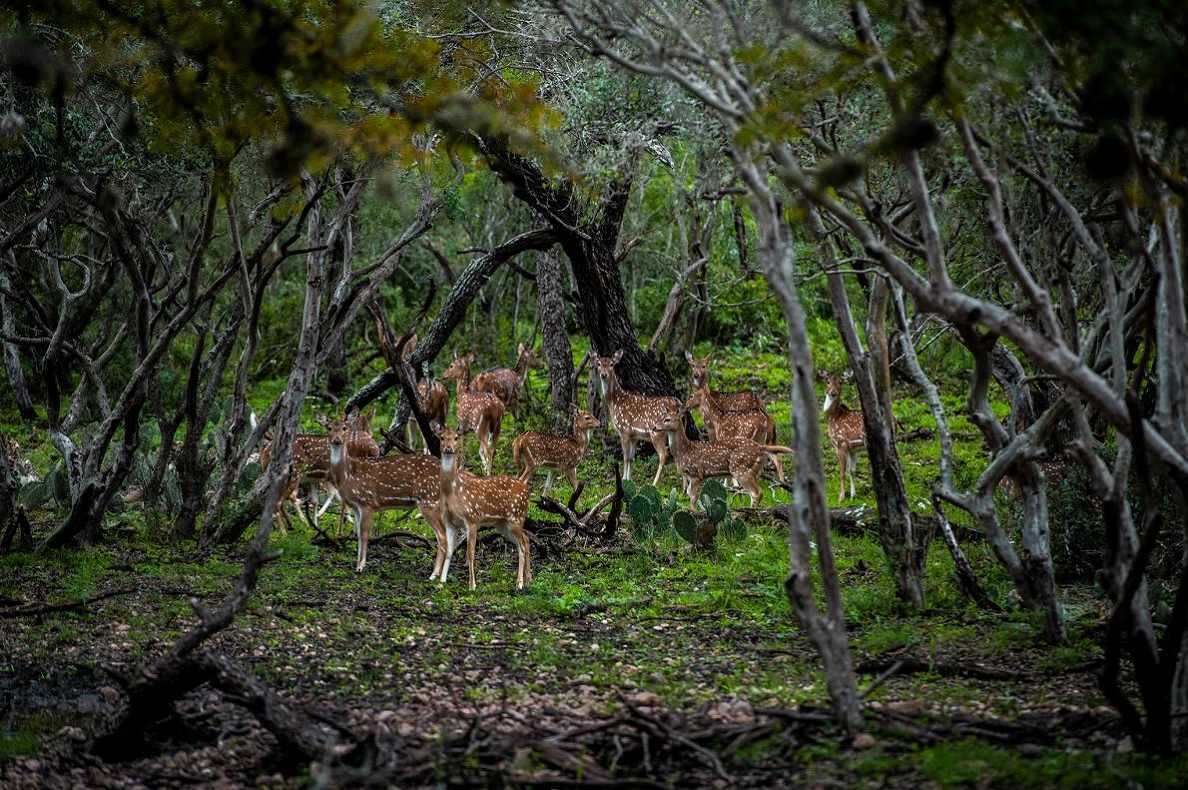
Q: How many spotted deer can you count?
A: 13